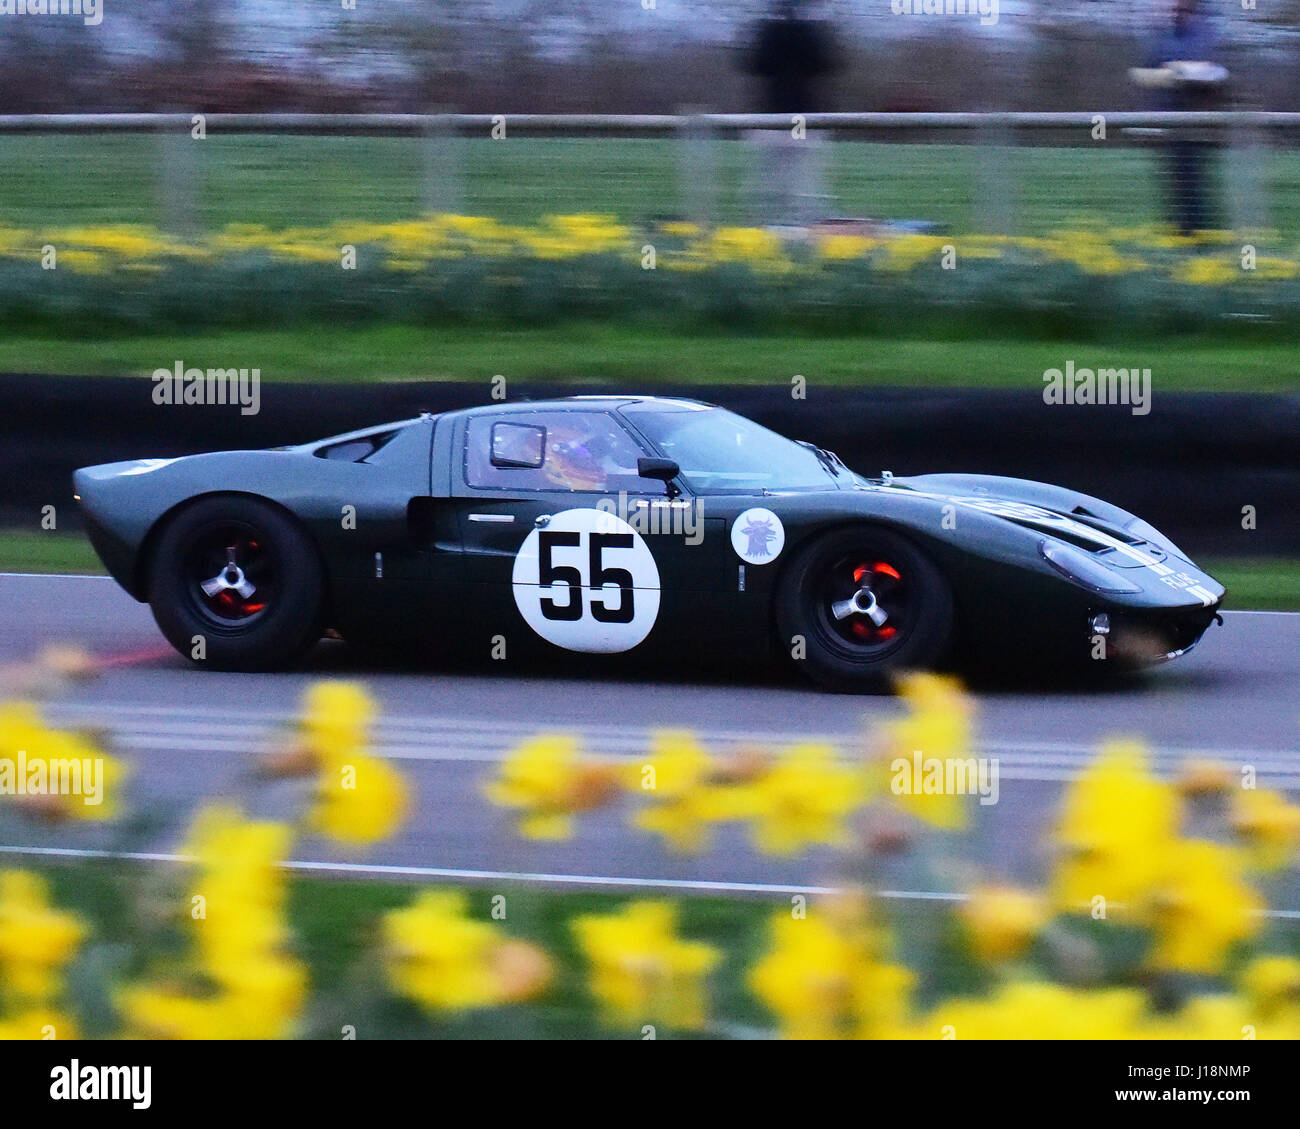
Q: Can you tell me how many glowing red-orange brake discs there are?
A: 2